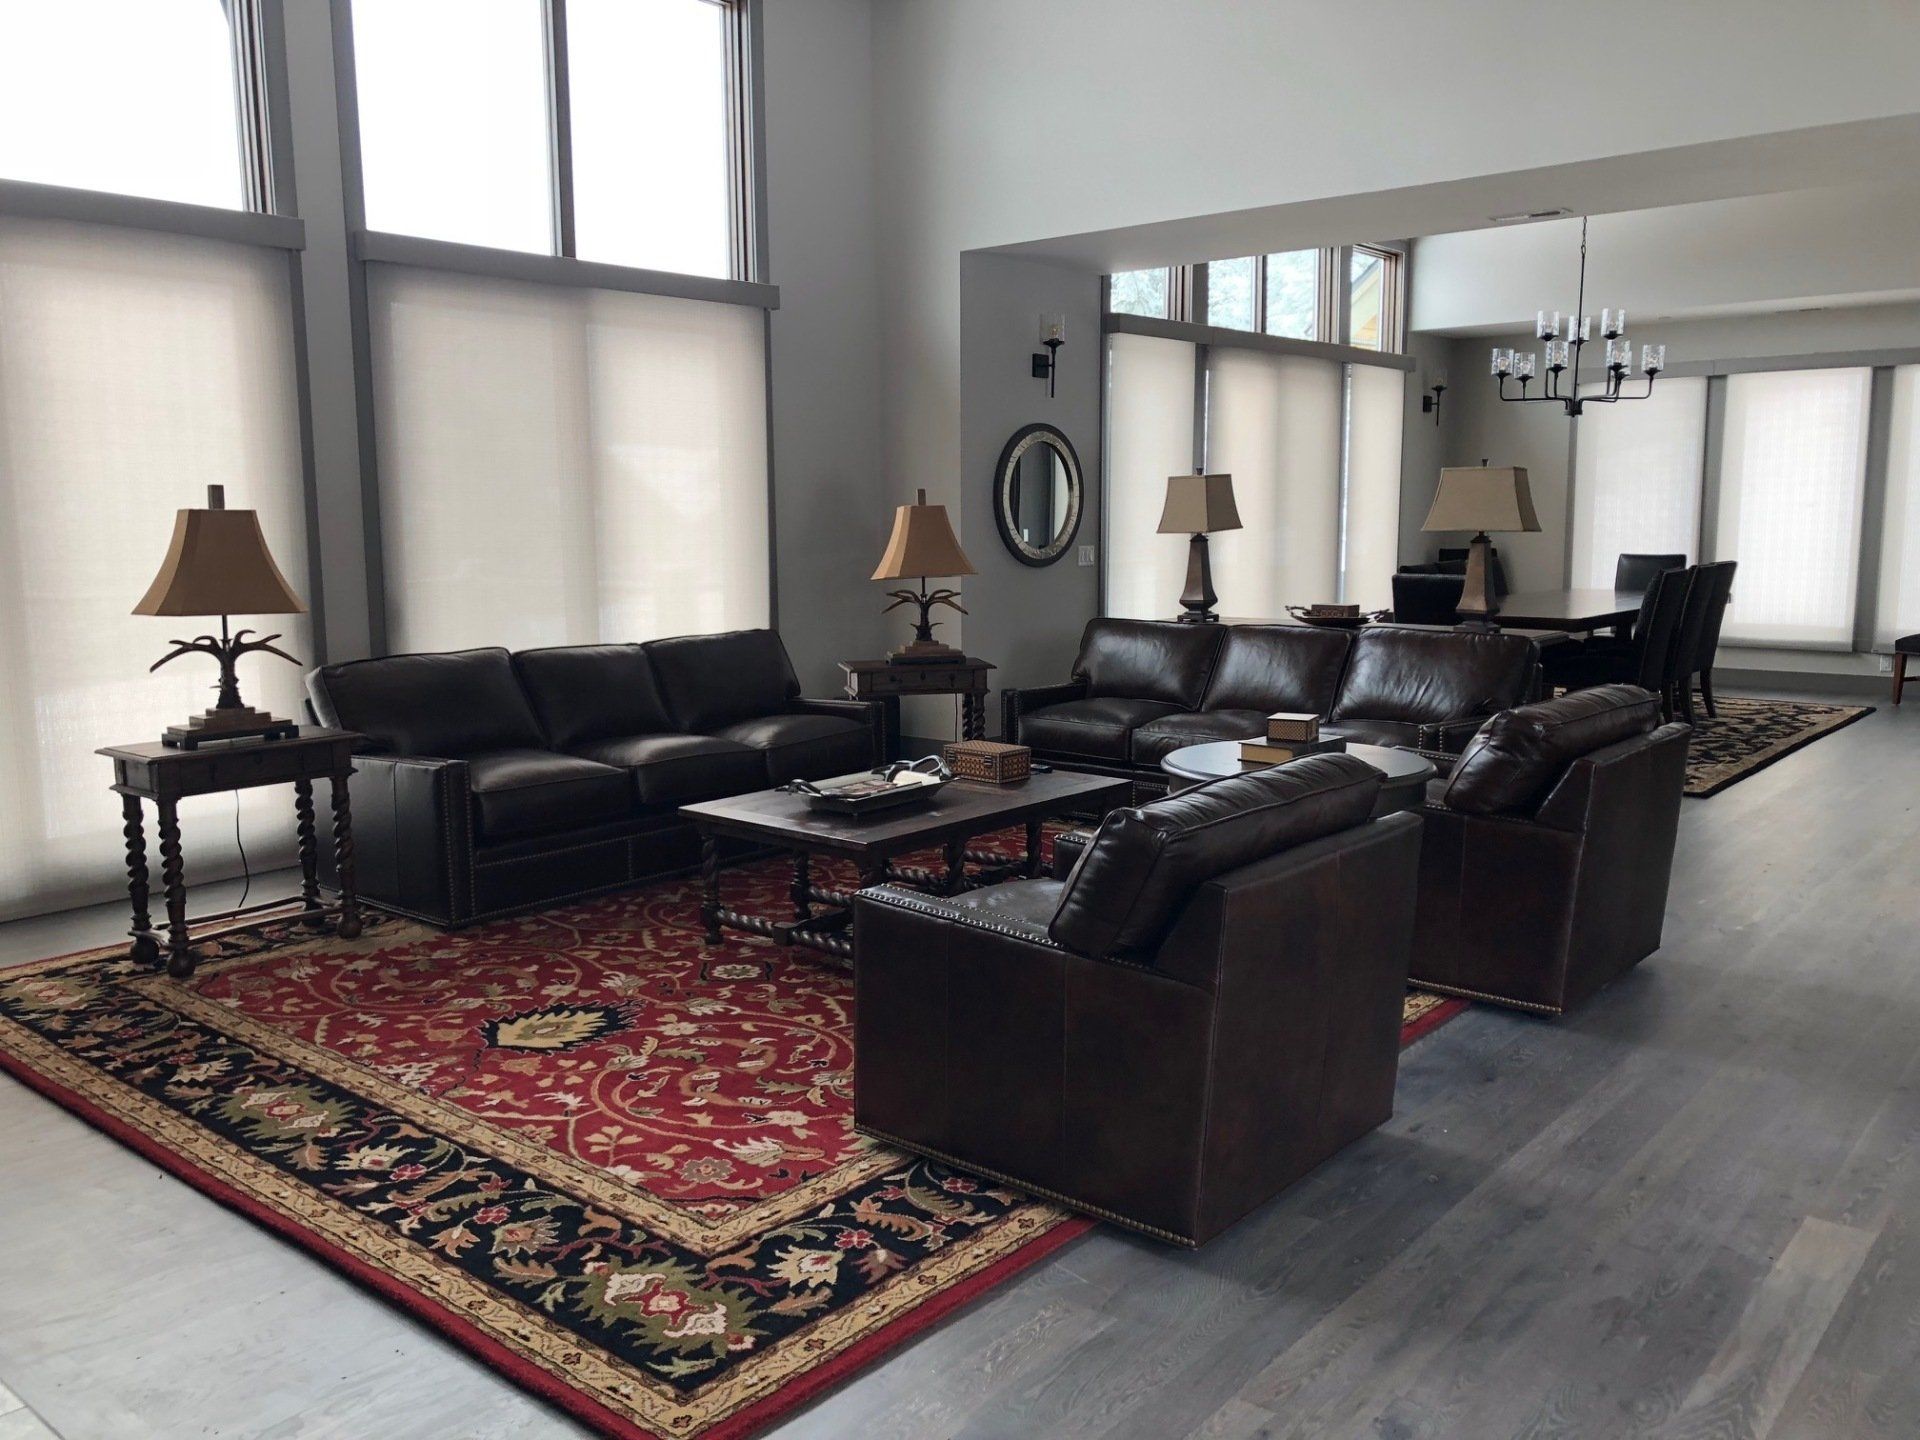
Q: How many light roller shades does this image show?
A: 8